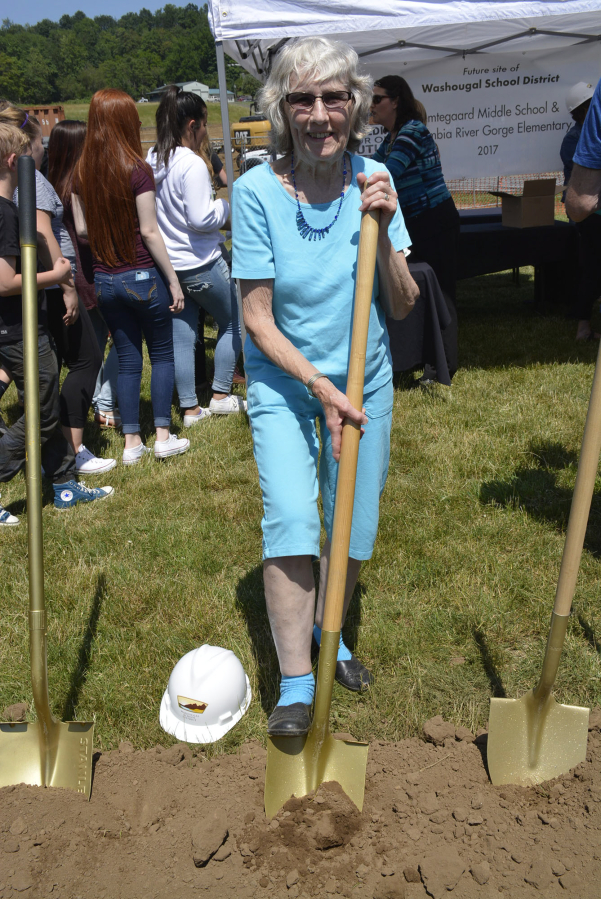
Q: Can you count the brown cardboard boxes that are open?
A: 1